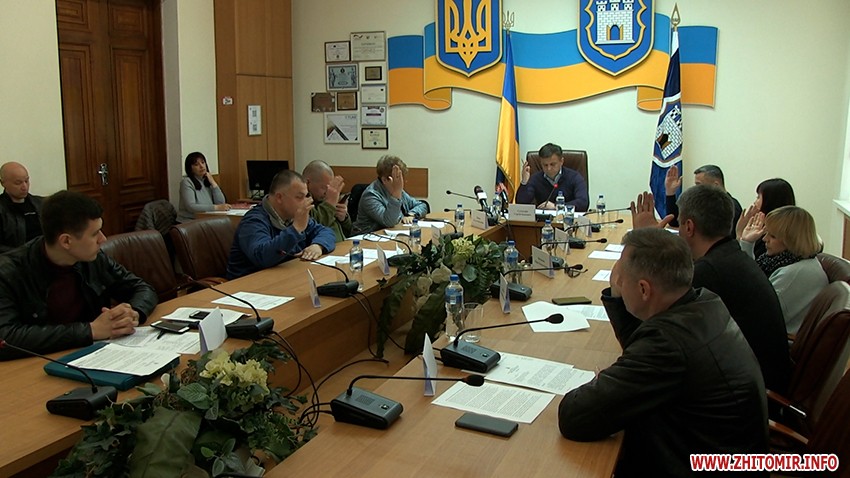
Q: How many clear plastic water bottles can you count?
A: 10